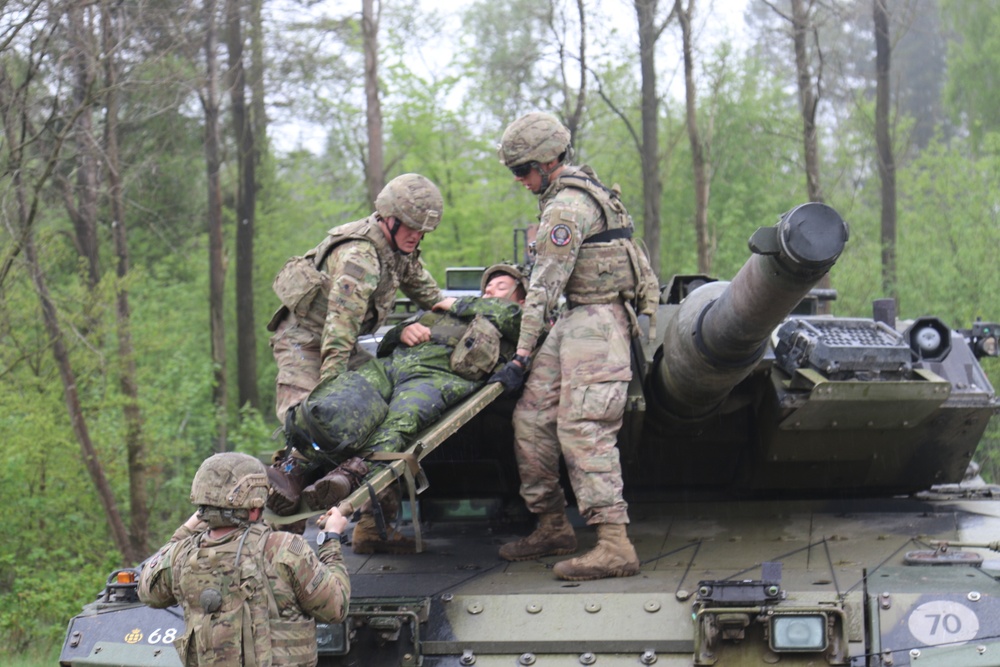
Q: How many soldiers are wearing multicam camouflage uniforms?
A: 3